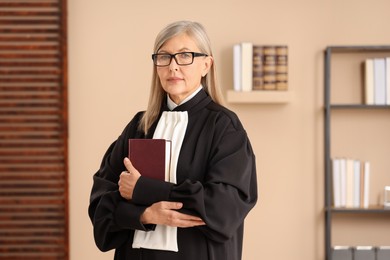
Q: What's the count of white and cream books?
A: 10